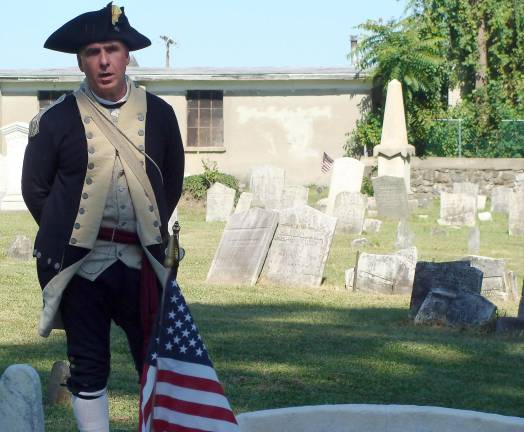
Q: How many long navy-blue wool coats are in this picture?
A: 1